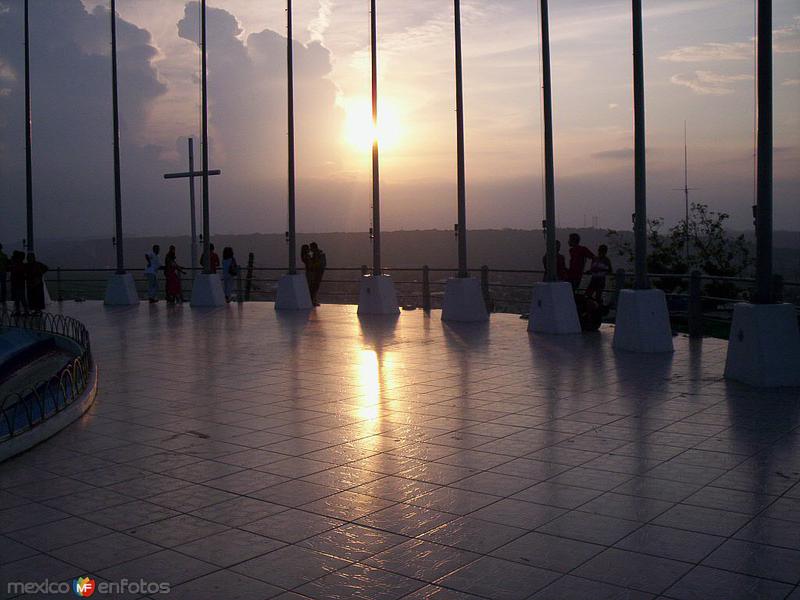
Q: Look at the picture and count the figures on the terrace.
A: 12